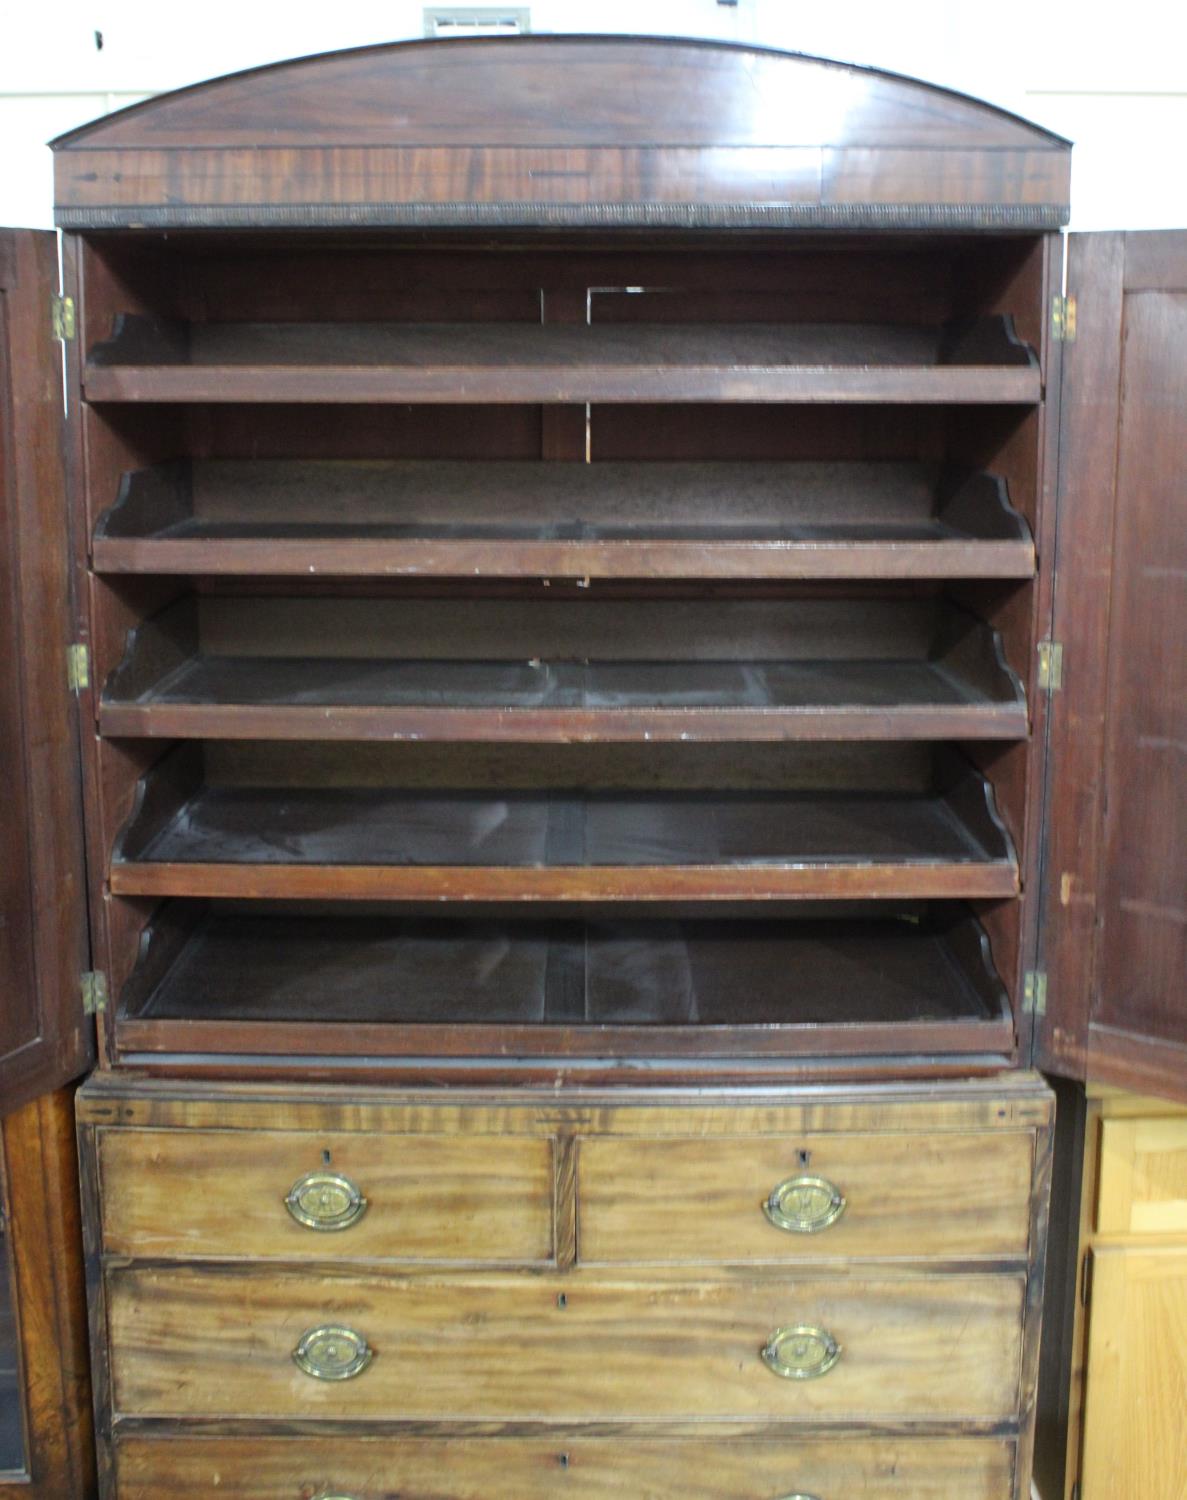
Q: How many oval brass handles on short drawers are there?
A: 2